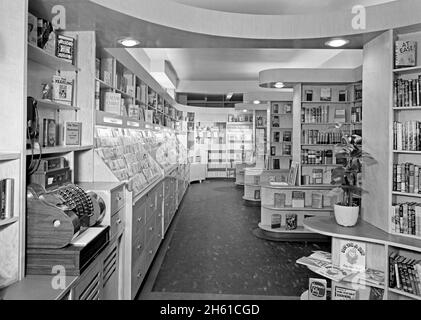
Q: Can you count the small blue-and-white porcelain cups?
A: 0